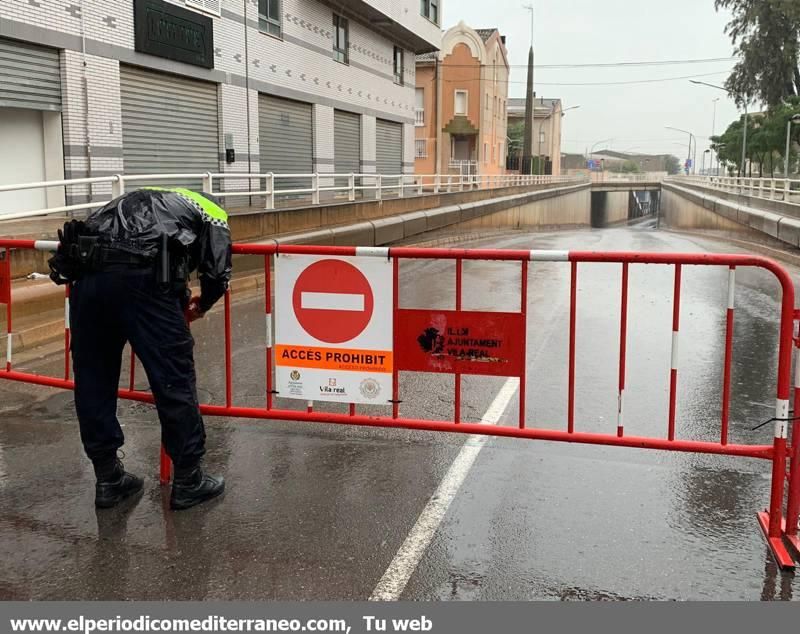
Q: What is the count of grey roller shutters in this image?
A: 5